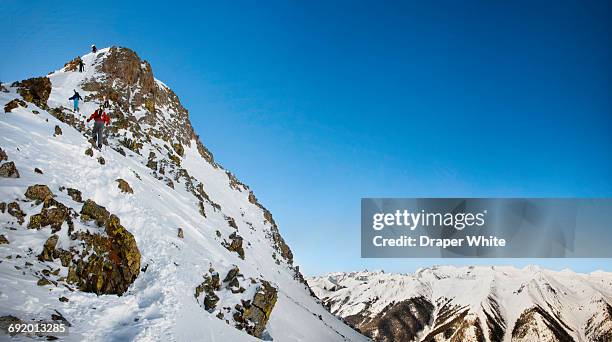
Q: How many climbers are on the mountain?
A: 4